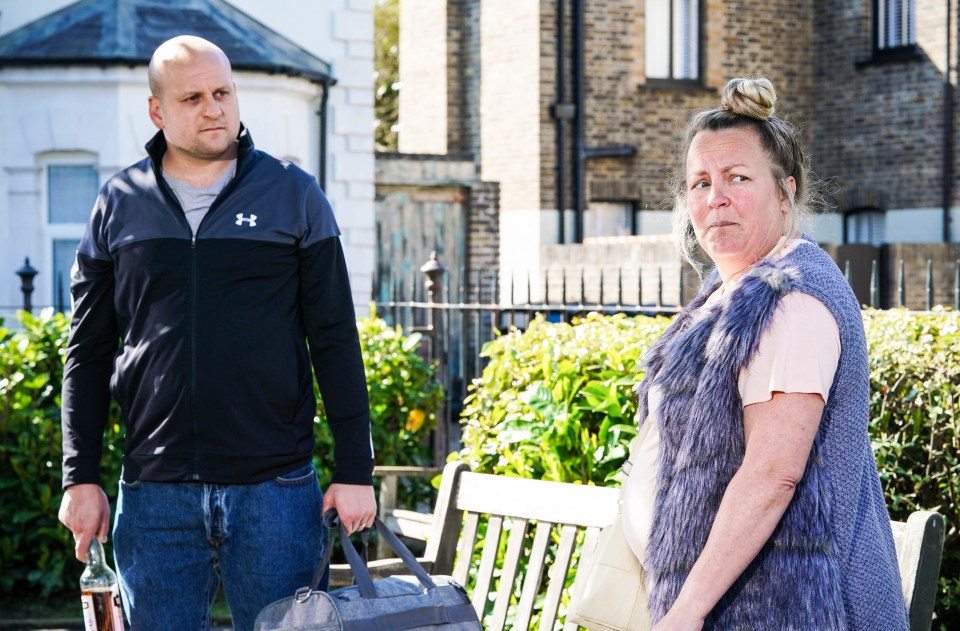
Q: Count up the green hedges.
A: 2